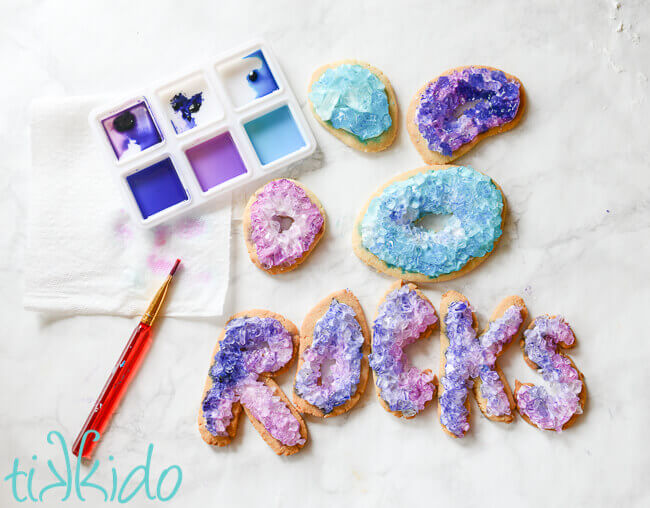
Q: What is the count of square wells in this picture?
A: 6